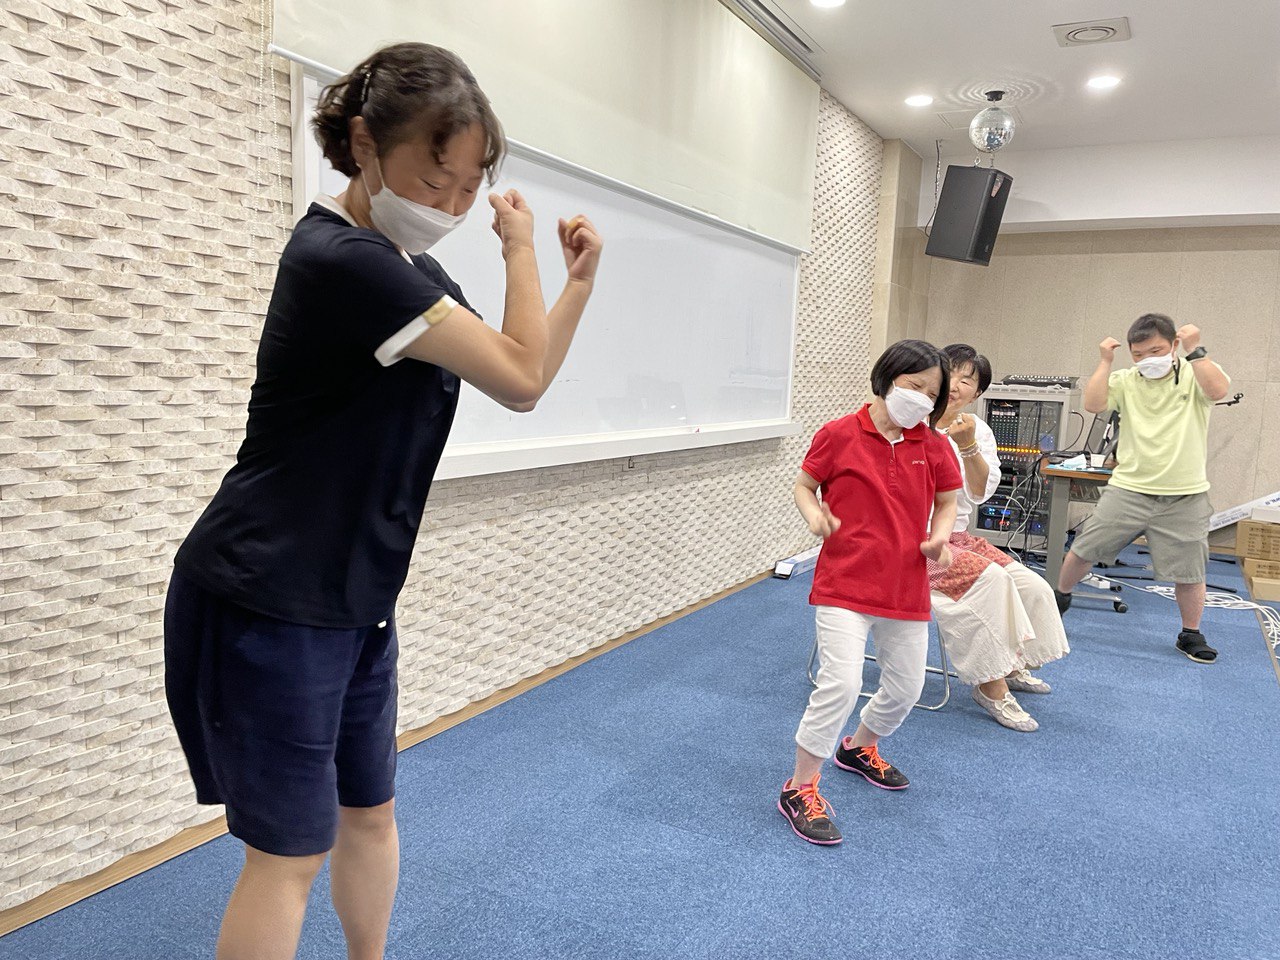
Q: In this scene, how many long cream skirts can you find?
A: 1